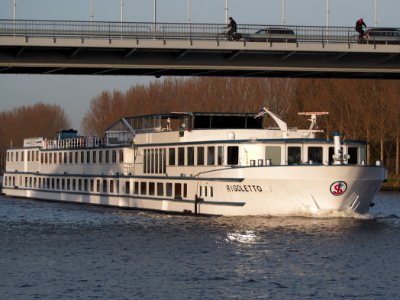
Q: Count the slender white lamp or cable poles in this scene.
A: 9